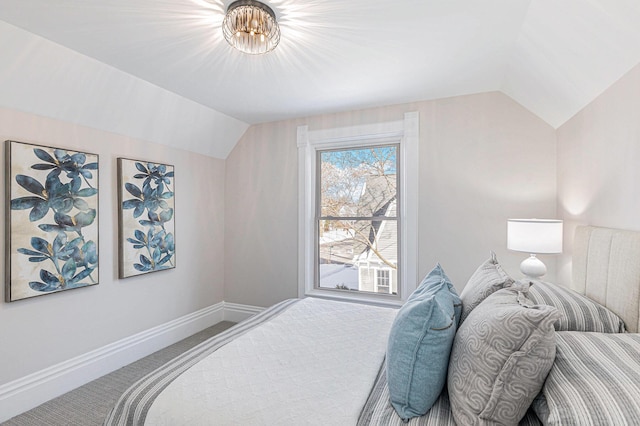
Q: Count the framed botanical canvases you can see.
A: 2